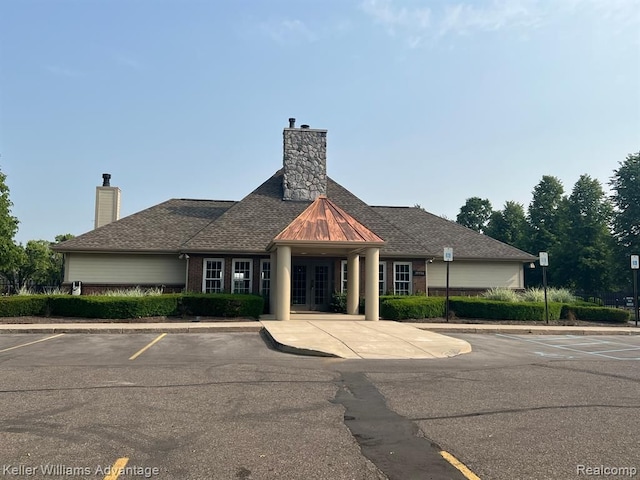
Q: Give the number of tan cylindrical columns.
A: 4